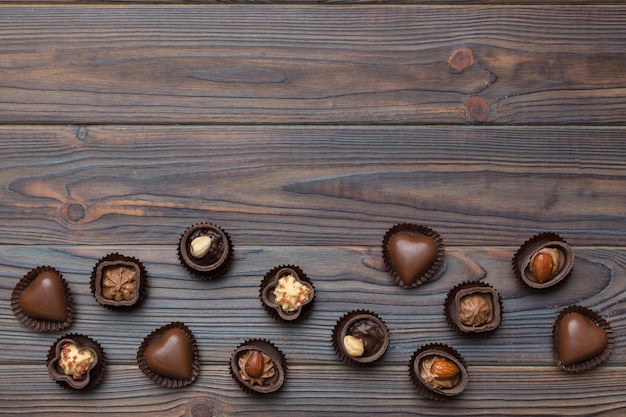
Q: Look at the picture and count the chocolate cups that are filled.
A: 9